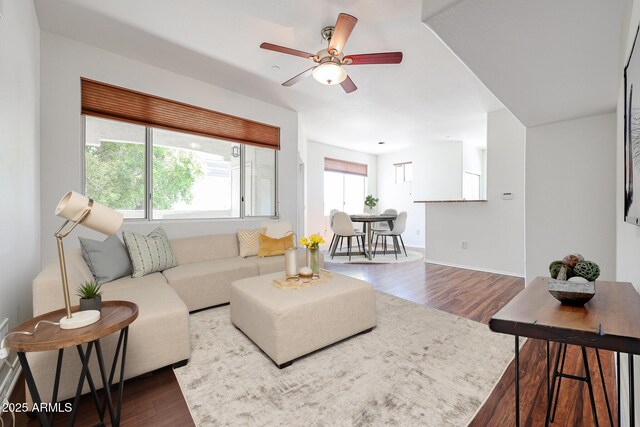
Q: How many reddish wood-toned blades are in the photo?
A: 5